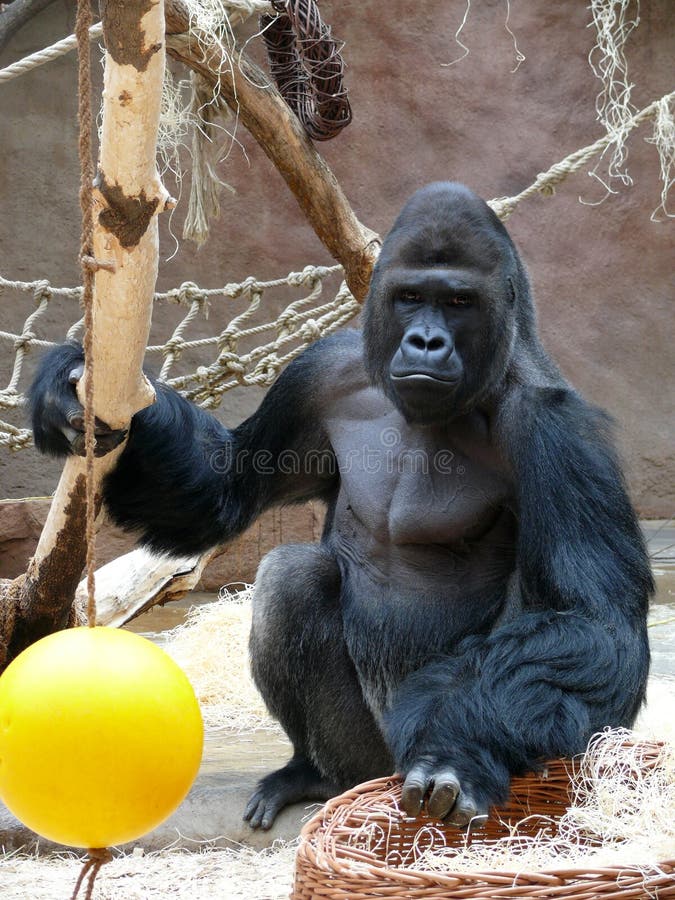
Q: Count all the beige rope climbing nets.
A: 1